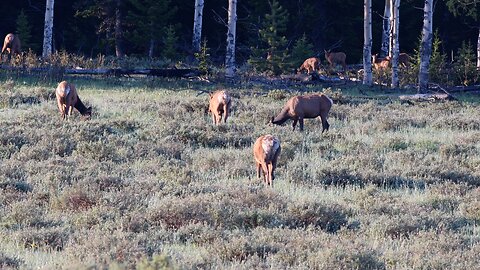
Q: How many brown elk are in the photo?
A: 9